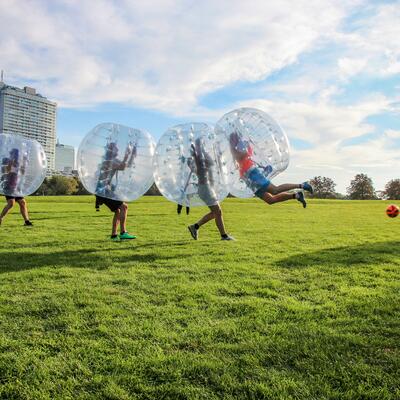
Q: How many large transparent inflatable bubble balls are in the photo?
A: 4